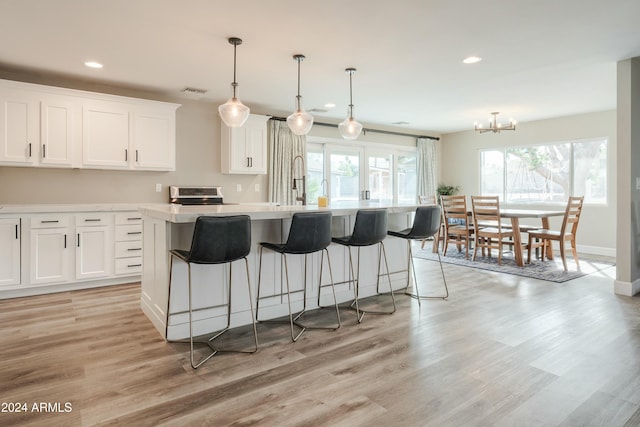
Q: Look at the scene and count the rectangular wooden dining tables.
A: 1